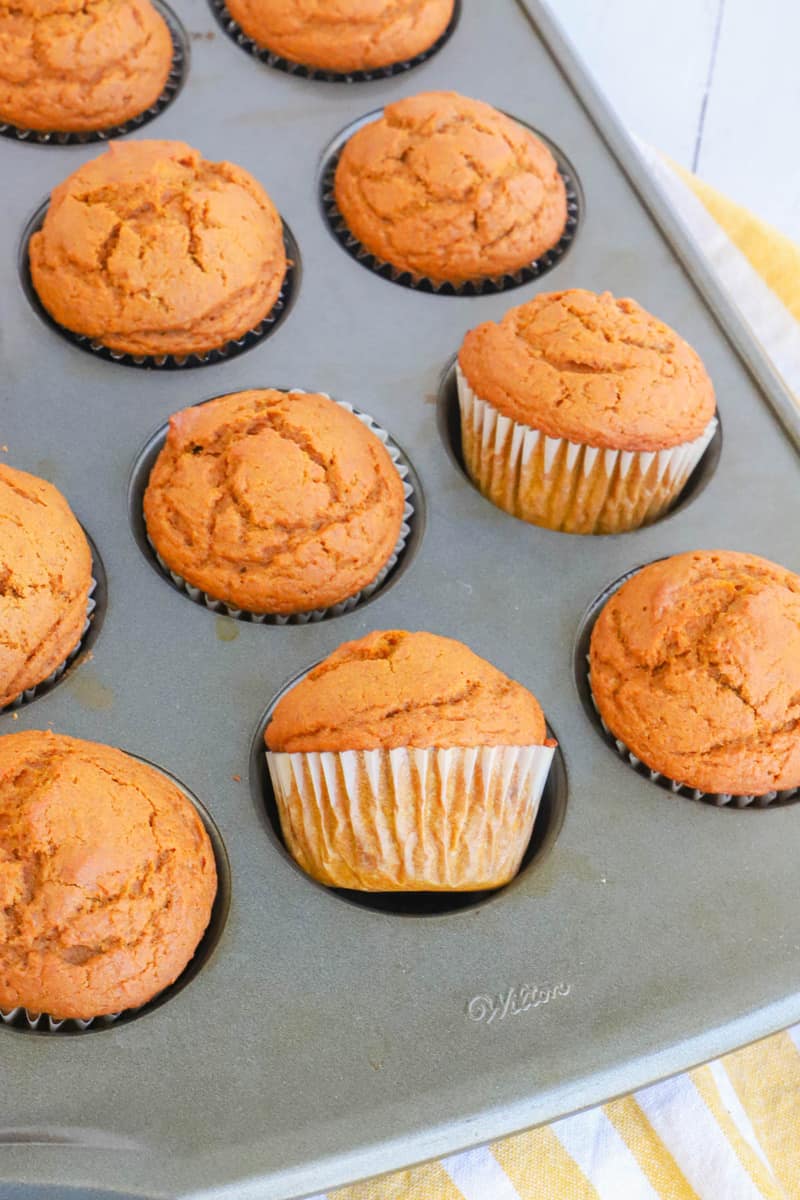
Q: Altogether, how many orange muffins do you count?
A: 10